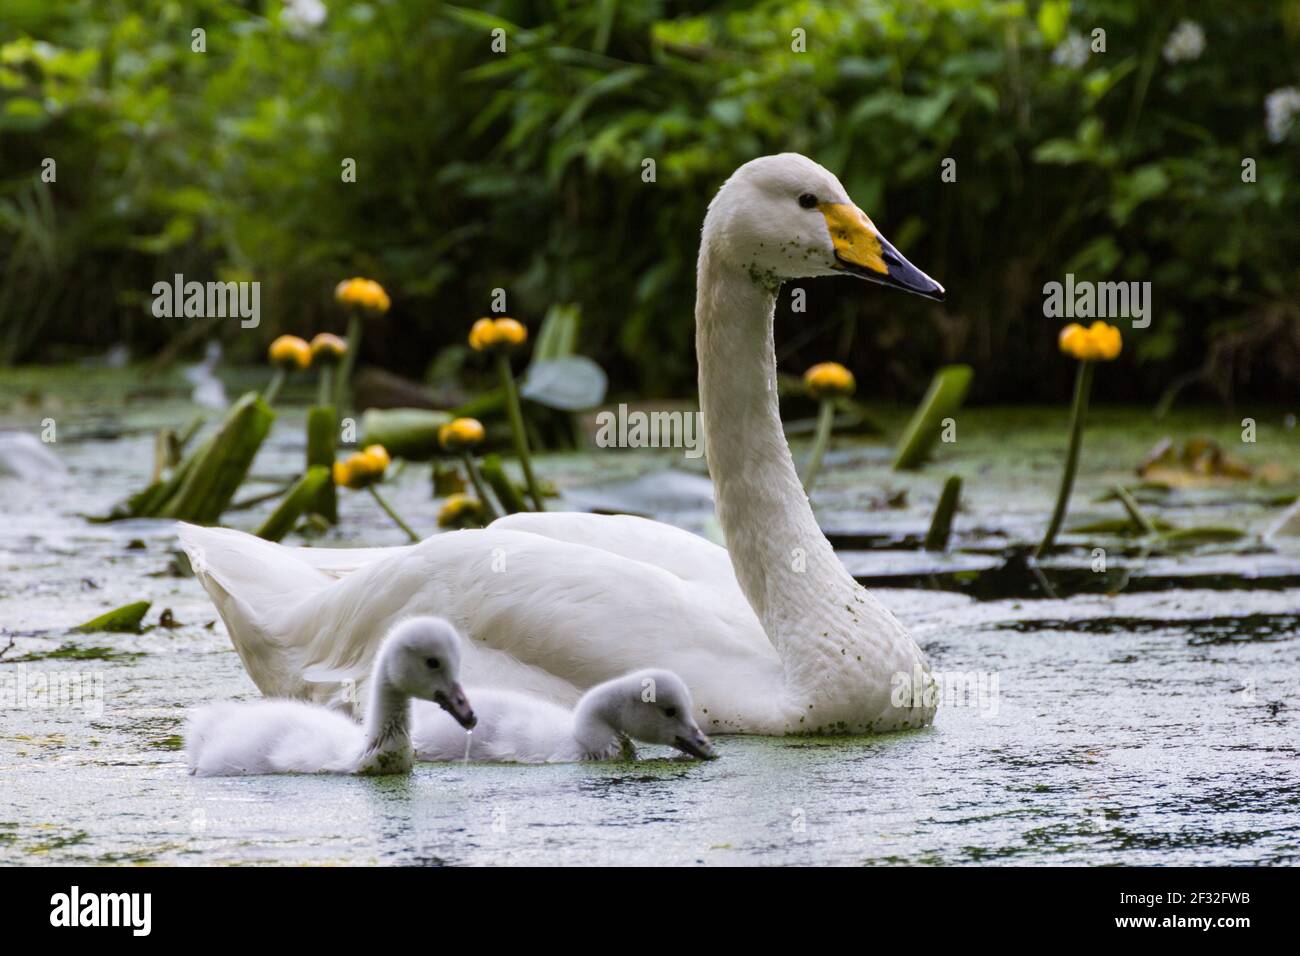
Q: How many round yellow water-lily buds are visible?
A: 9